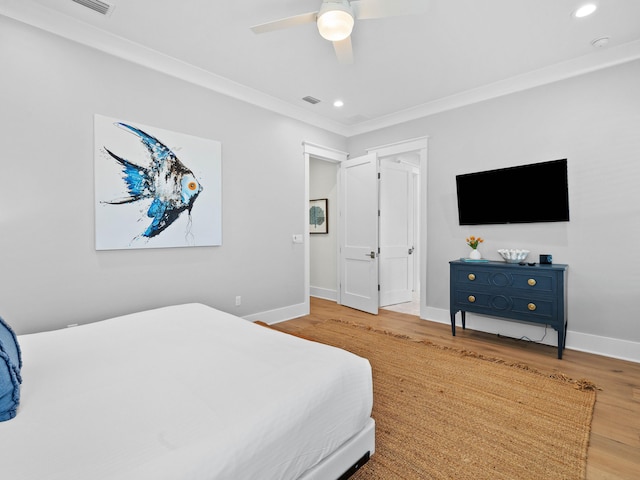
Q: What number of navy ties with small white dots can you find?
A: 0